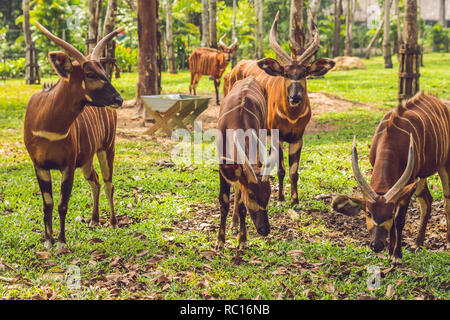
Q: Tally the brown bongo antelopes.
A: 5